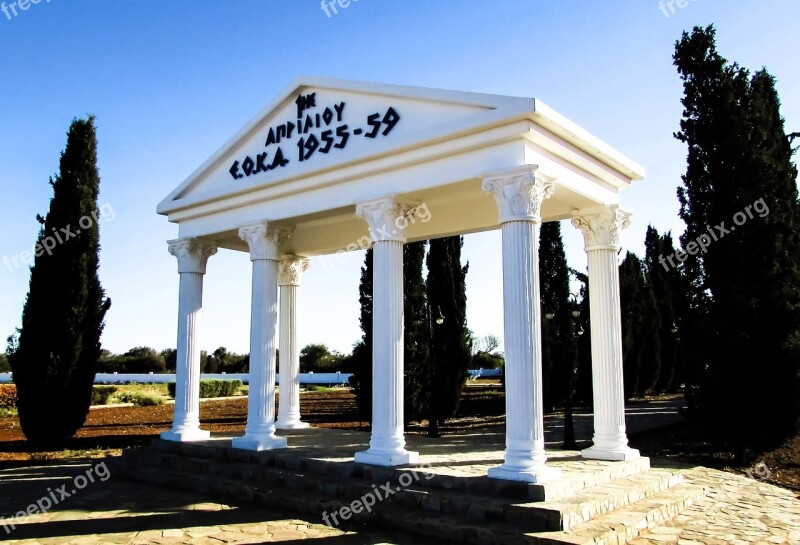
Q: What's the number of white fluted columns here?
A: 6